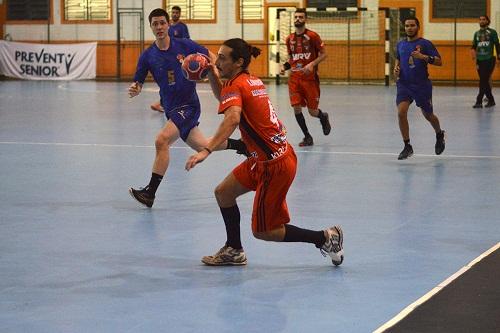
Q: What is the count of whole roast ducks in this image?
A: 0